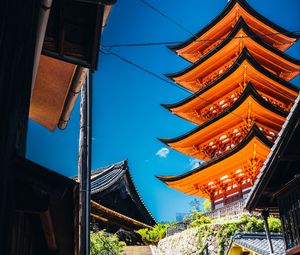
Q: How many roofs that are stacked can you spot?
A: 5